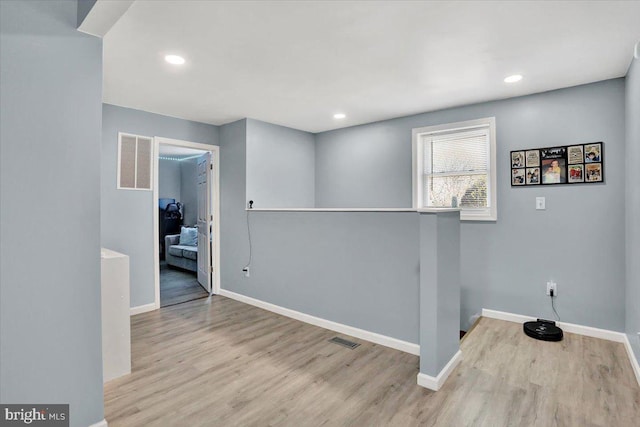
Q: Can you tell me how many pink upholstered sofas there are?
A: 0